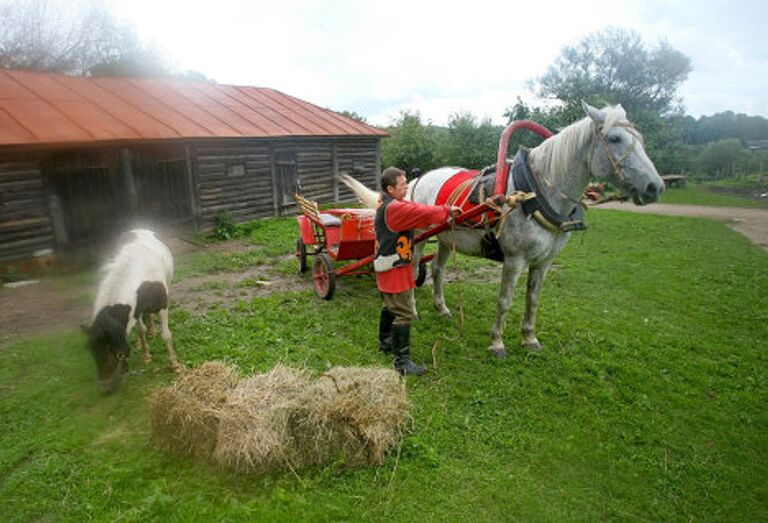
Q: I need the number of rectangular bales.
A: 3